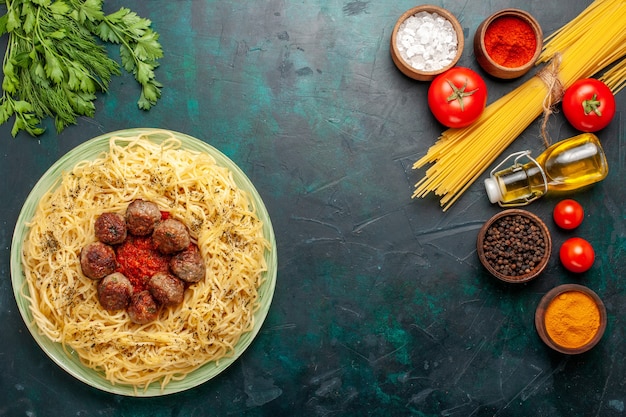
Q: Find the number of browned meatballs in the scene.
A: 8